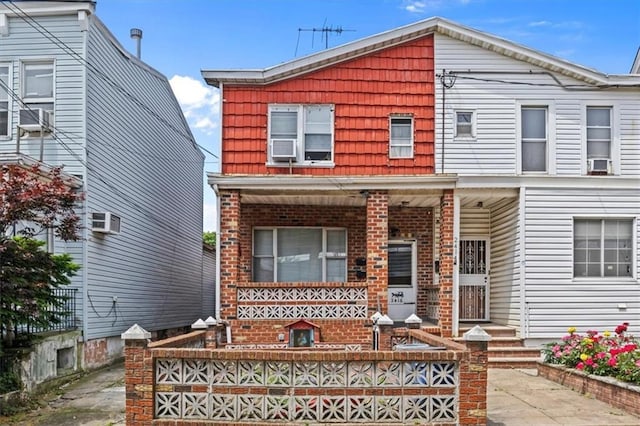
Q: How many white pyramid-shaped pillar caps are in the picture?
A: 6